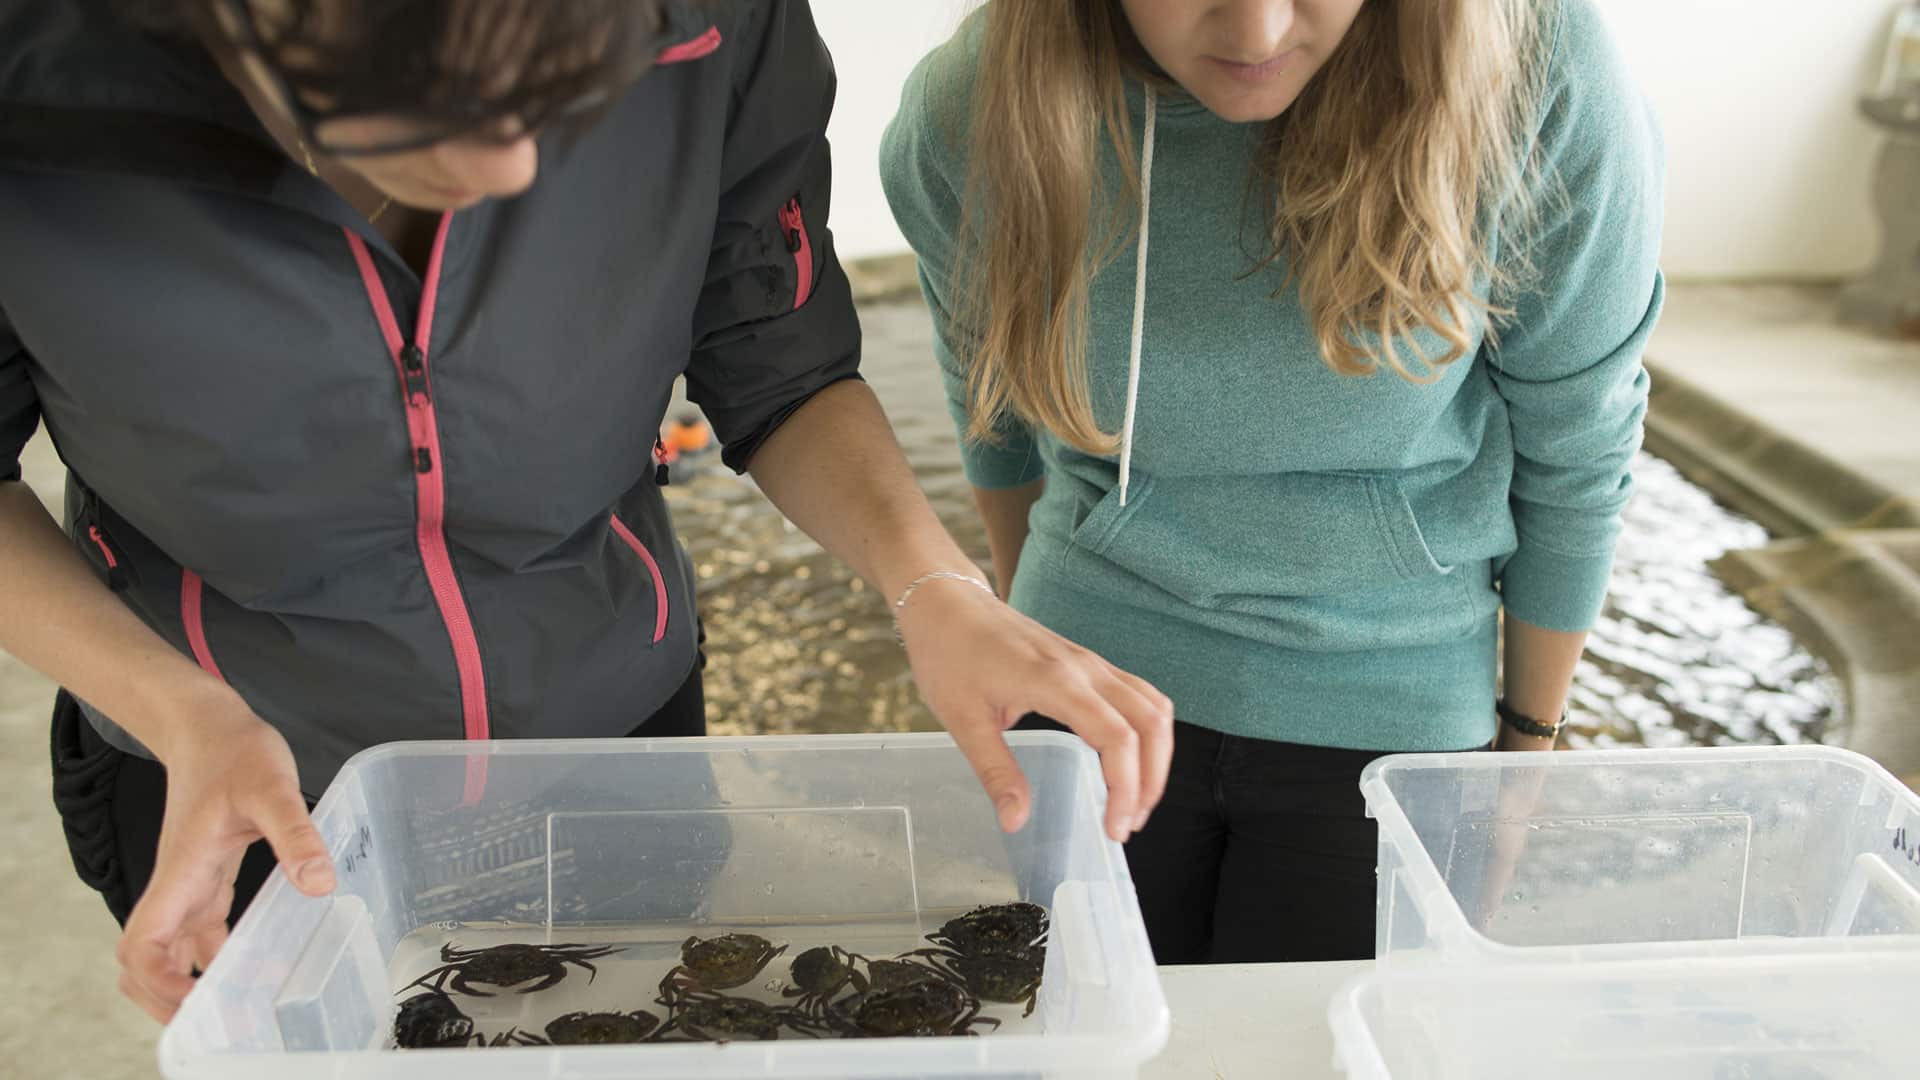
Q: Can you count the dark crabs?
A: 10